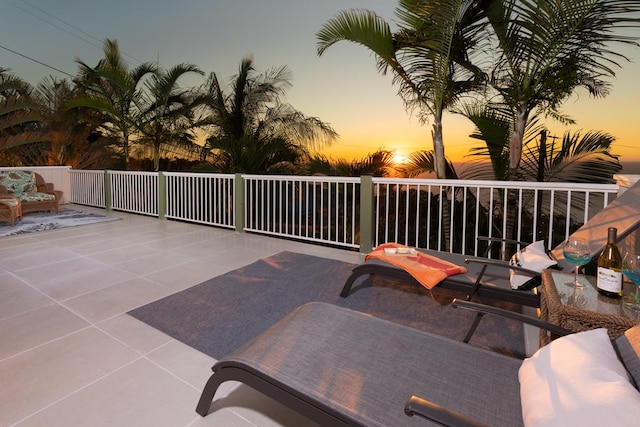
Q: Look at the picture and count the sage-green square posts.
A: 4